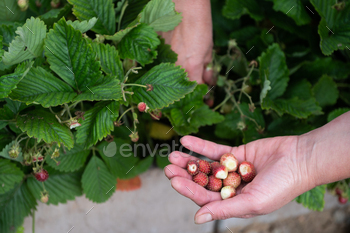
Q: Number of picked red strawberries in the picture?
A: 10